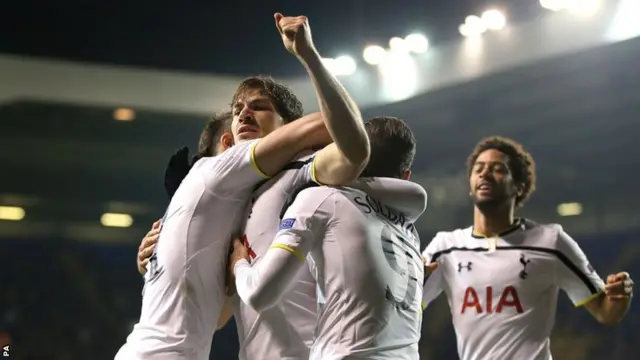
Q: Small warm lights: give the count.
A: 4